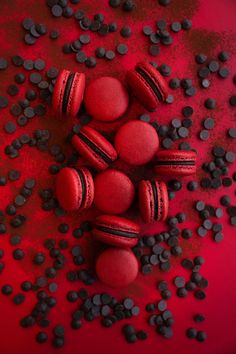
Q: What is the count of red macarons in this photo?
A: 11